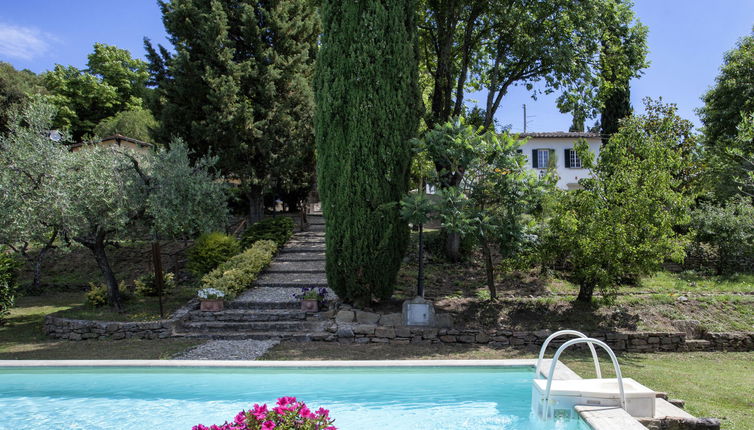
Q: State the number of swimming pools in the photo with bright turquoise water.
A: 1